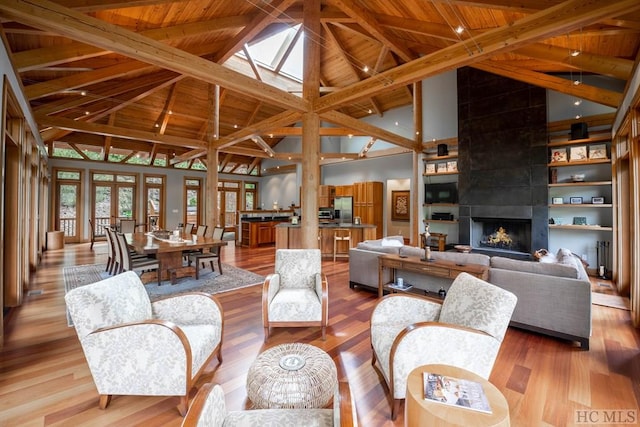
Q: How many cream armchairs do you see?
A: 4